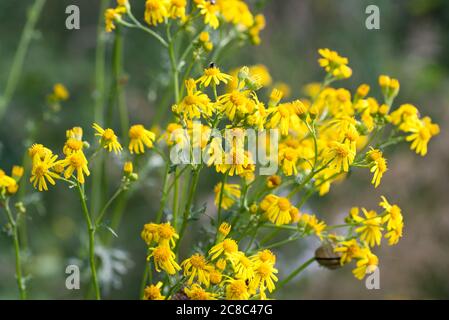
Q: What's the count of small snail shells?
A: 1